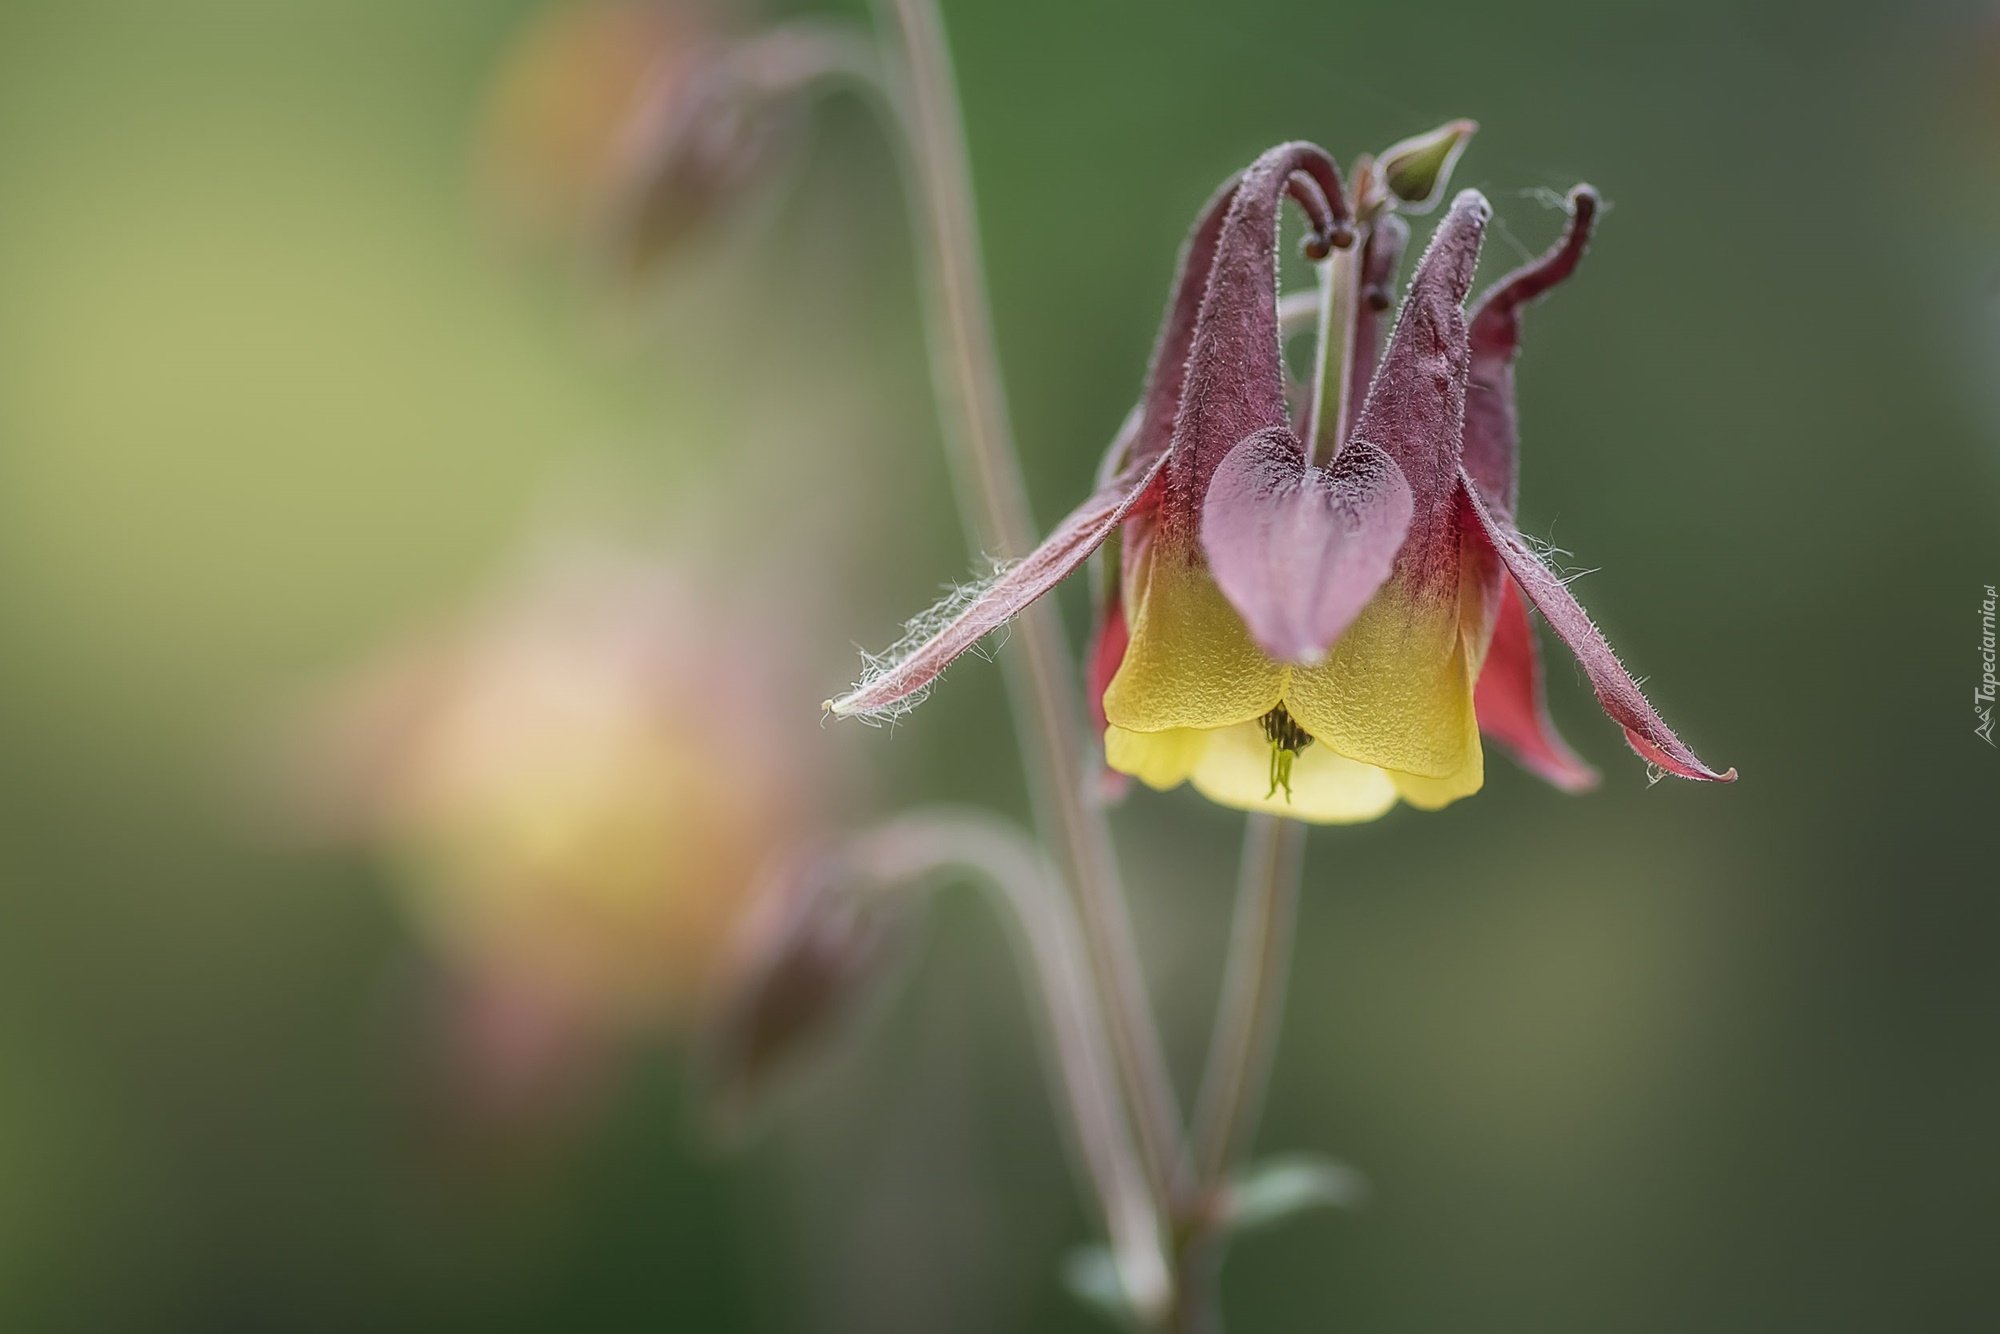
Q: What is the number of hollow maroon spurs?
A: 5